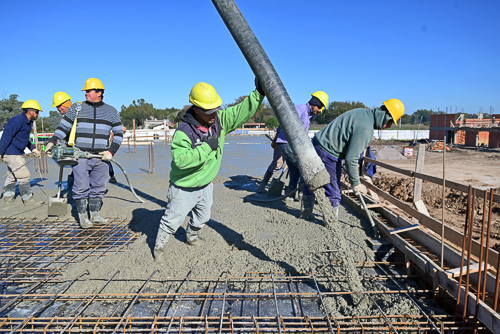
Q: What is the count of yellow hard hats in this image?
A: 6